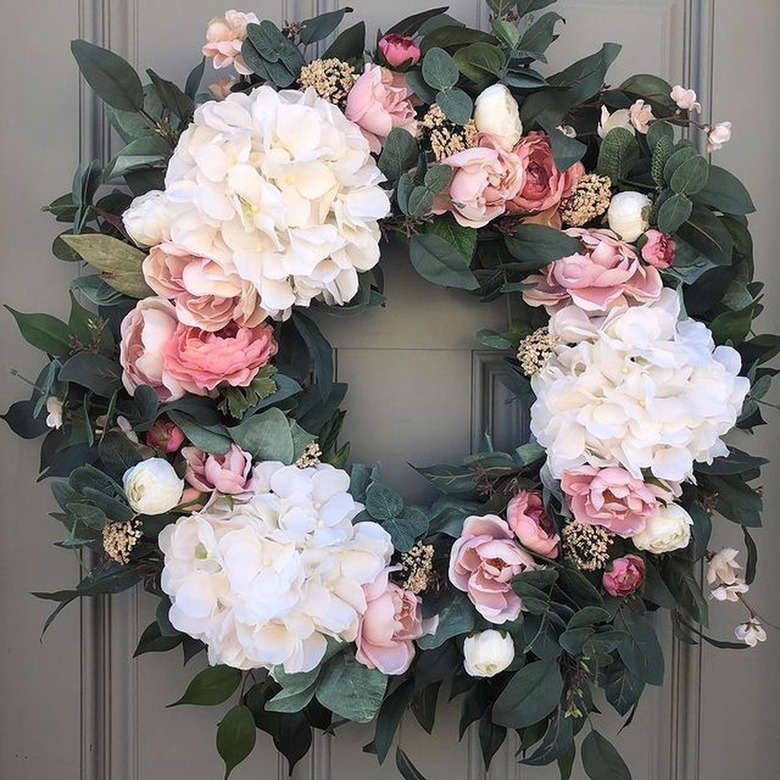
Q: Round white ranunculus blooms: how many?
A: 6